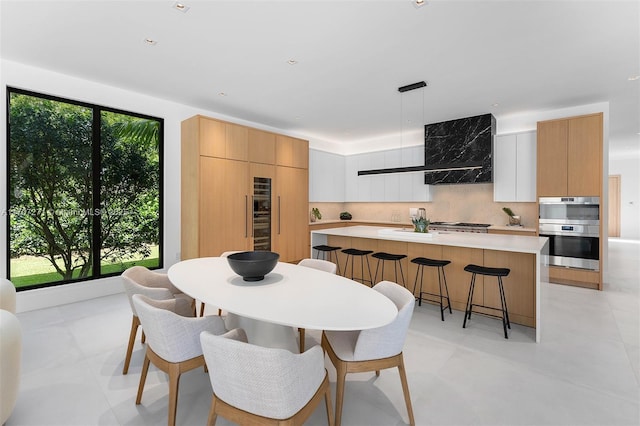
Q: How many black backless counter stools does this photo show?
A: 5